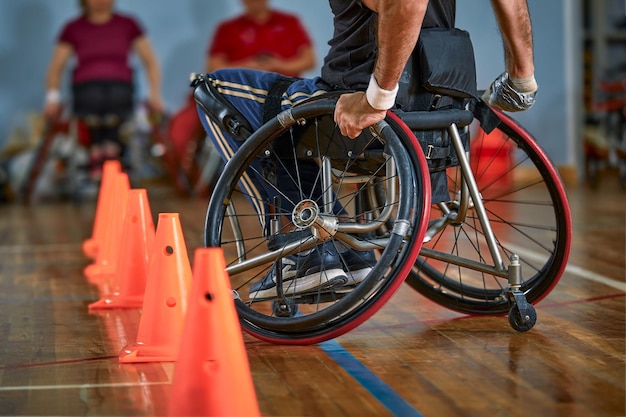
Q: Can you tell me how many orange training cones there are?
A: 5